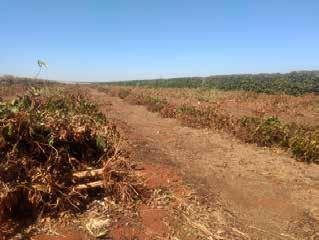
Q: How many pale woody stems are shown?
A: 2